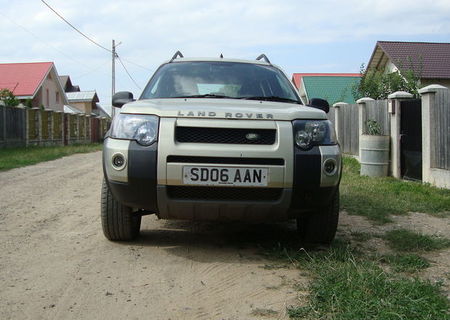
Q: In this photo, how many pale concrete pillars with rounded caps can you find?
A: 4